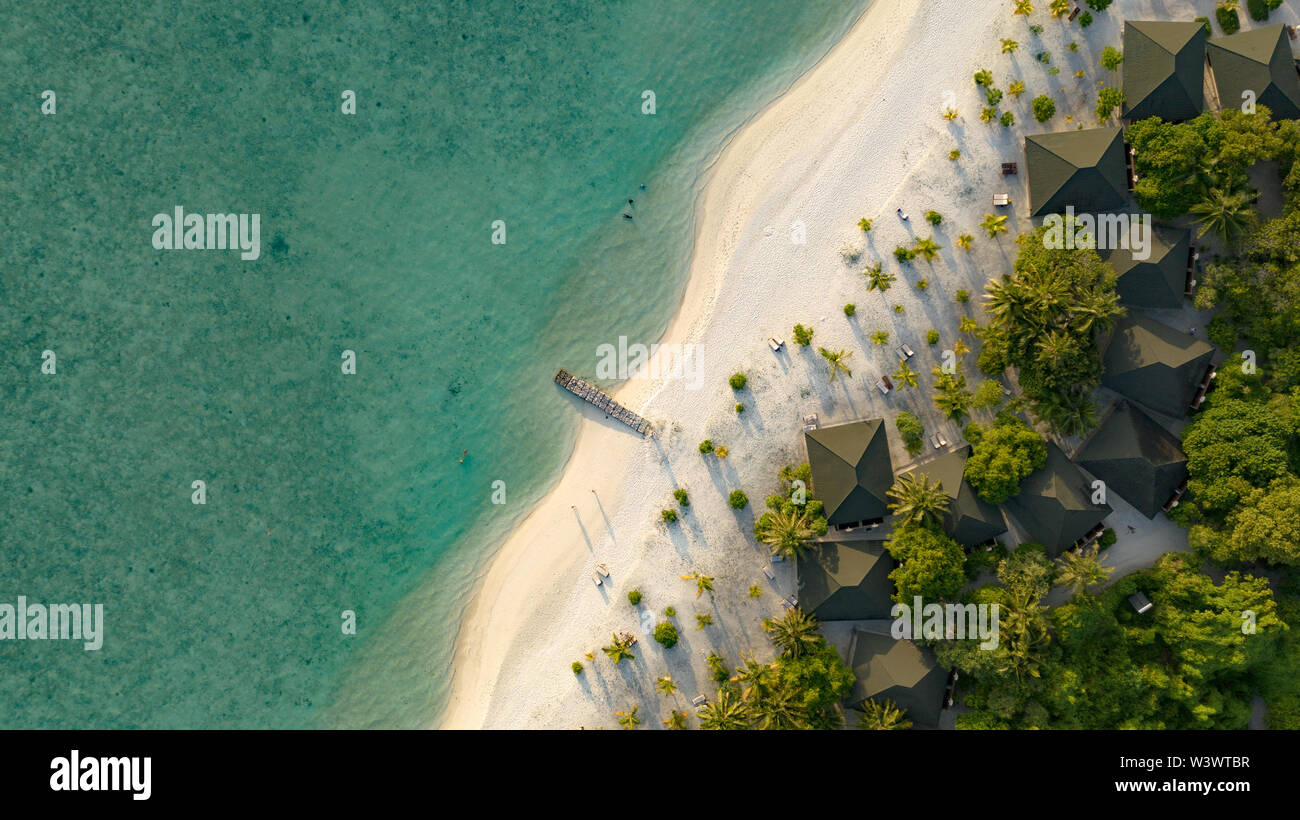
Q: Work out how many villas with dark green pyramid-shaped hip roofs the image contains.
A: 11